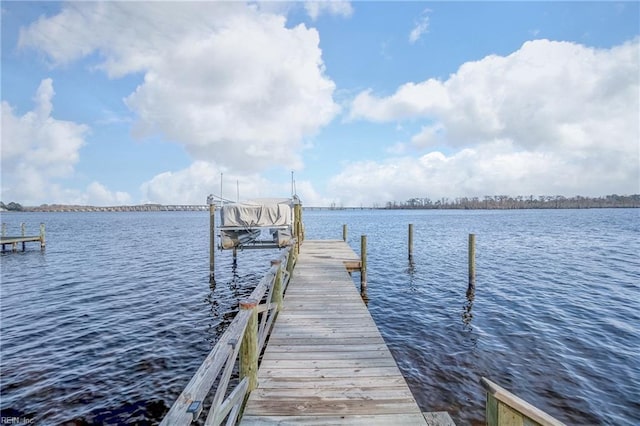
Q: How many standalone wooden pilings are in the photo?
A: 2